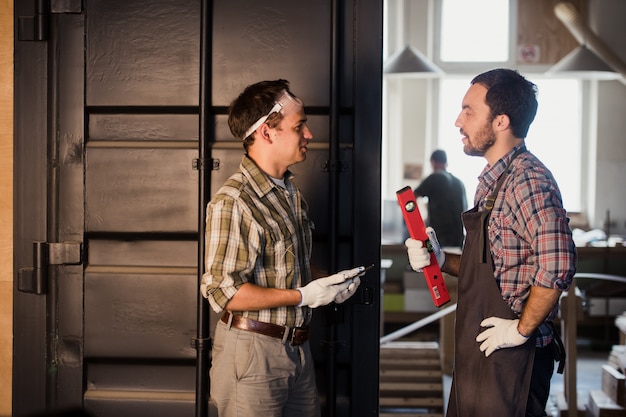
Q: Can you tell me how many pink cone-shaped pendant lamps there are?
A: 0